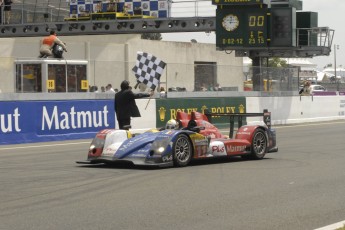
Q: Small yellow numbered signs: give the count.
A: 2